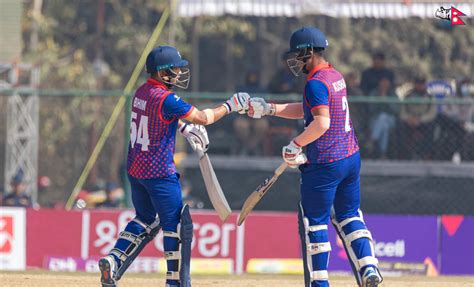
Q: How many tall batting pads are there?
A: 4